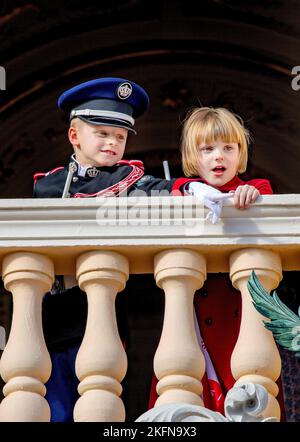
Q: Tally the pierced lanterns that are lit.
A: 0